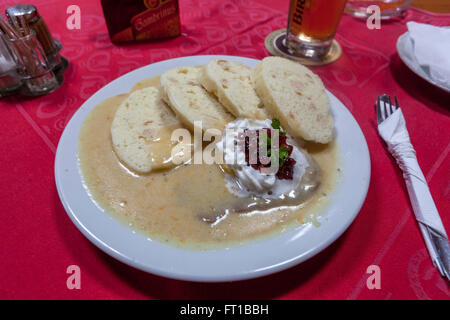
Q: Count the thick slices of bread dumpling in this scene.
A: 4